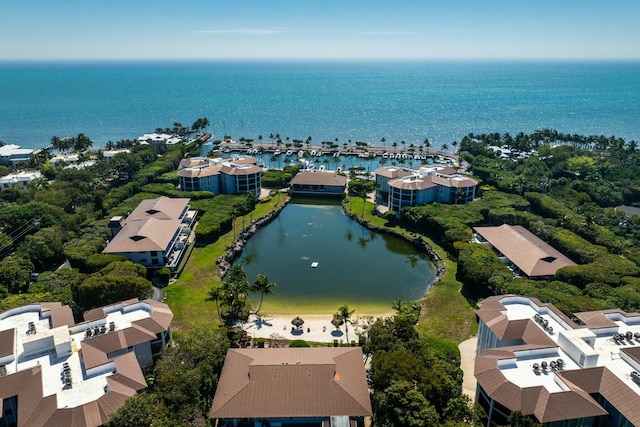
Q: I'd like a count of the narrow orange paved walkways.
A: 0